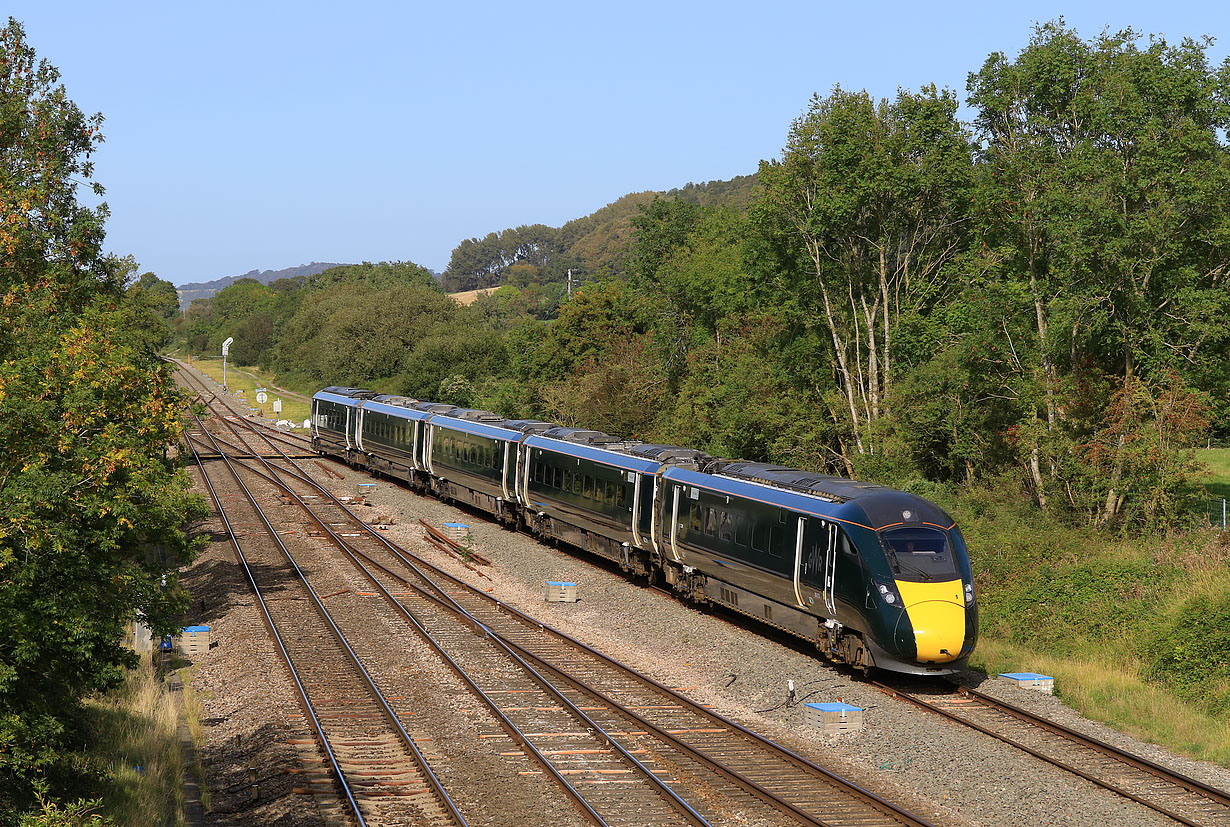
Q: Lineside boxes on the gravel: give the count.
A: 6